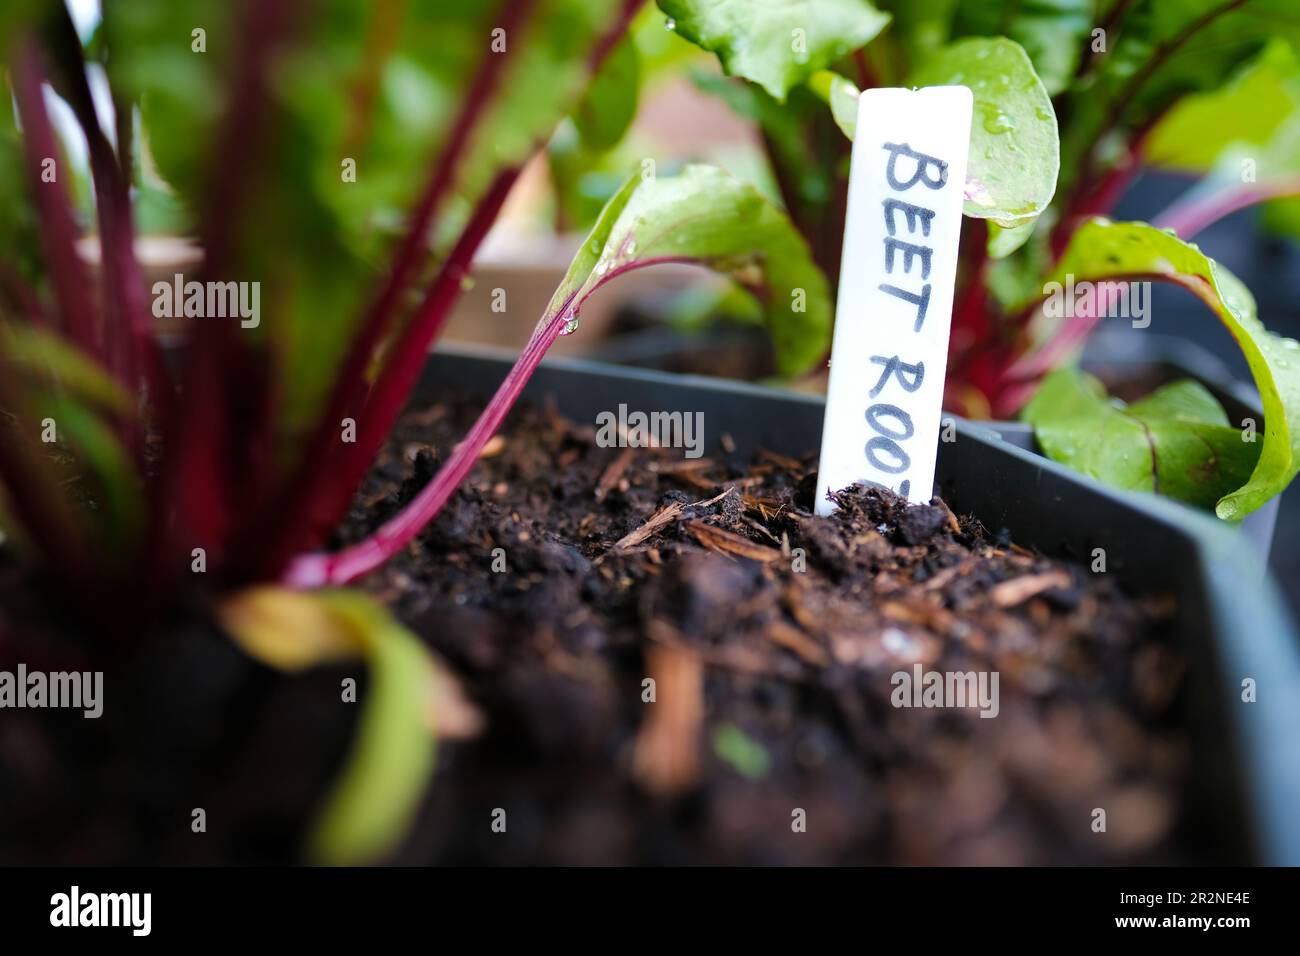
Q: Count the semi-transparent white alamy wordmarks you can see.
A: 5